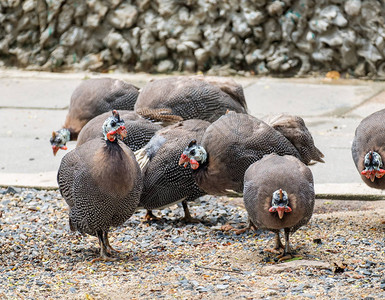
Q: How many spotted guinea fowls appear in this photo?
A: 8